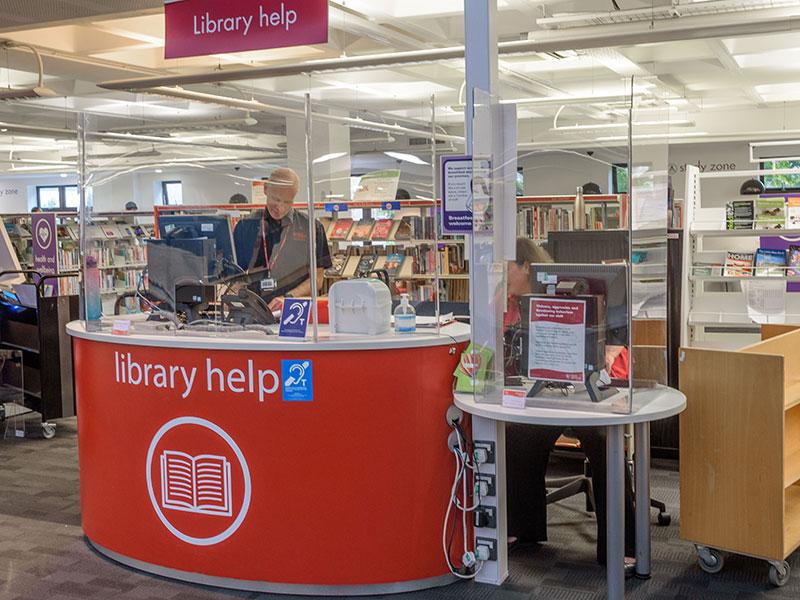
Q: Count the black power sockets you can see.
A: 4